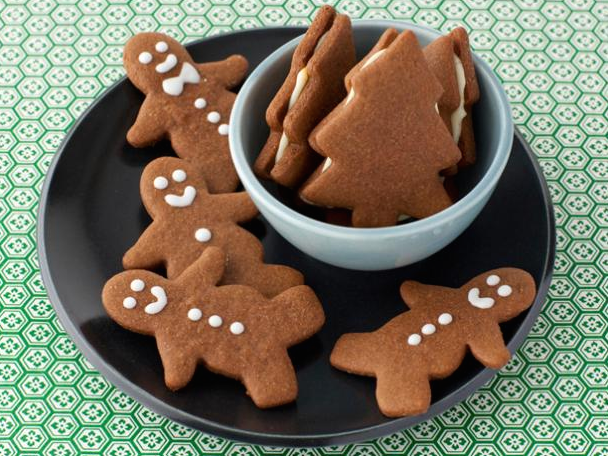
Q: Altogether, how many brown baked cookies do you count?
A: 7